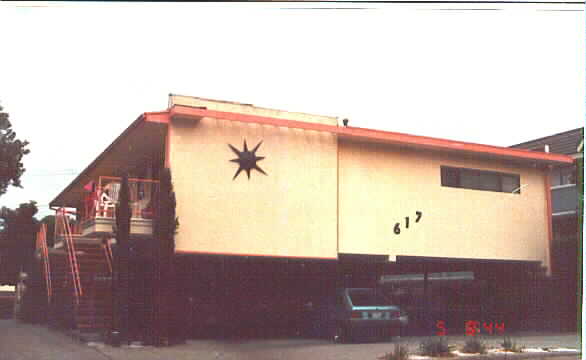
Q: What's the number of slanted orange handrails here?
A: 3